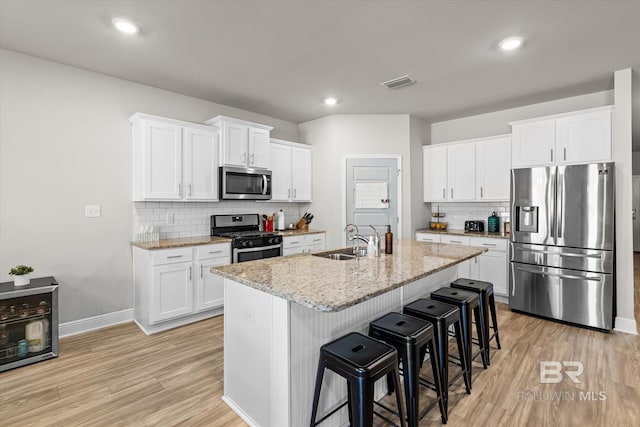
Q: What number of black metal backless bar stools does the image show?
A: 5